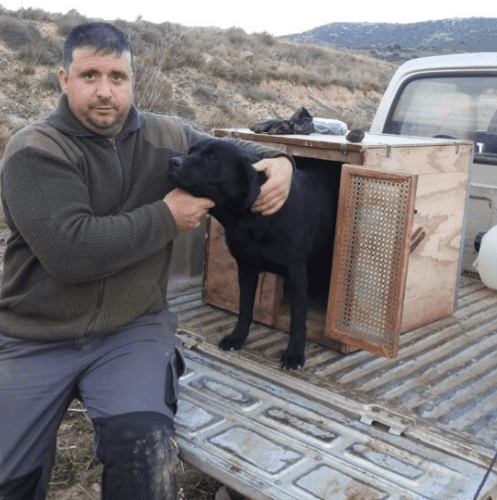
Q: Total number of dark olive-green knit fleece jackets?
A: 1